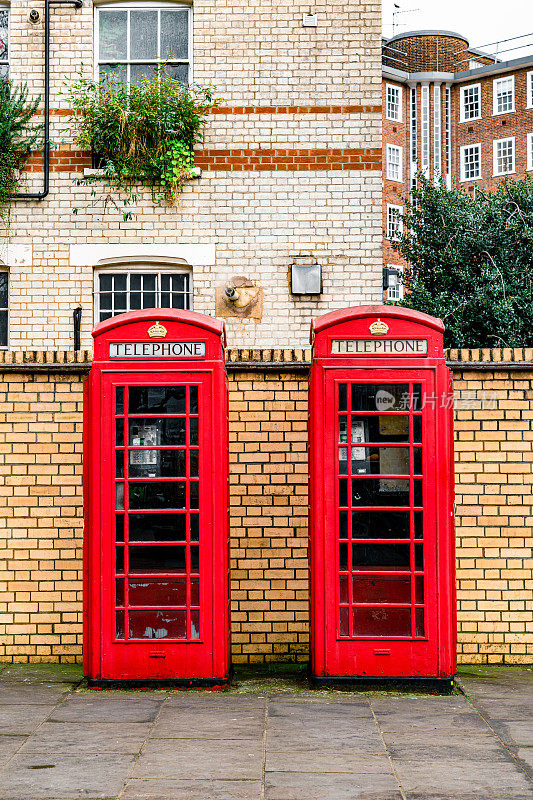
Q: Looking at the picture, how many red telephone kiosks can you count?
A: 2